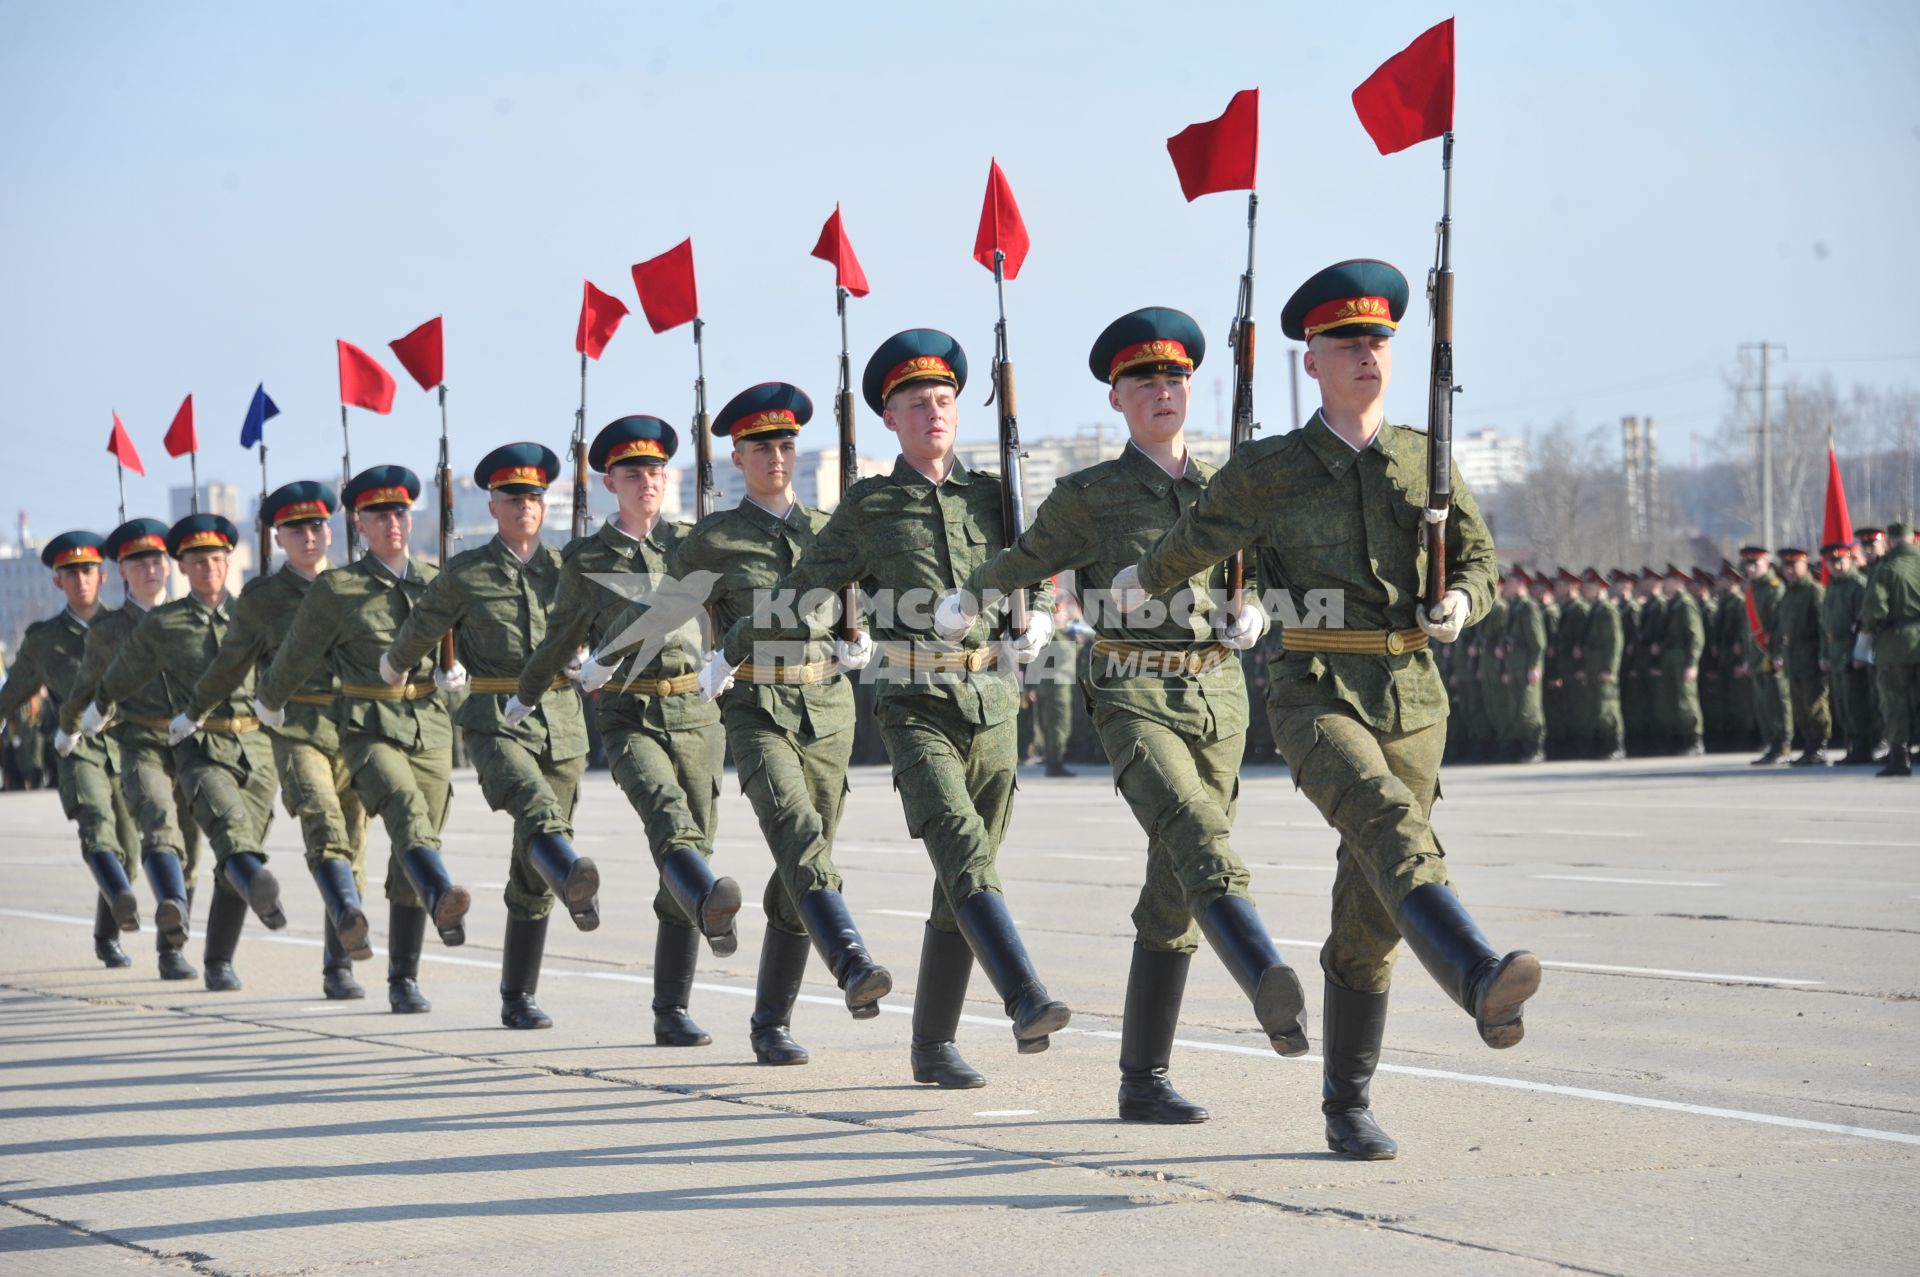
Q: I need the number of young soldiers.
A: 11